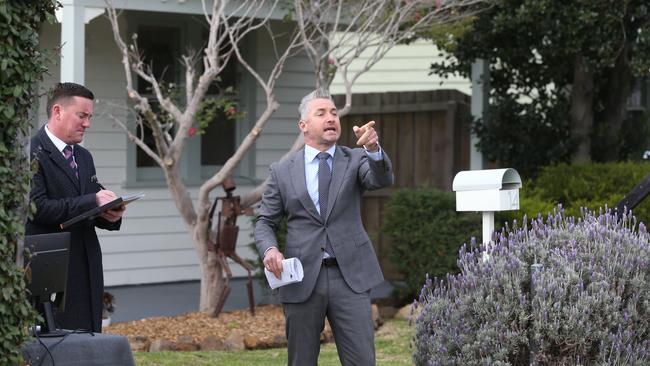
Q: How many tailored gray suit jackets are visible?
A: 1